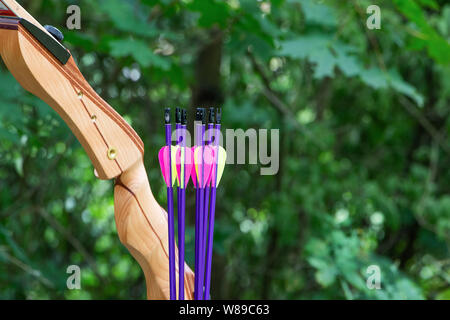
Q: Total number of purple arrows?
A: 7